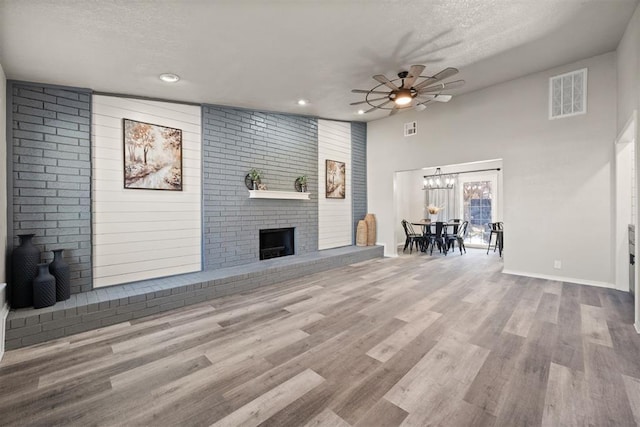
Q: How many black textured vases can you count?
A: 3